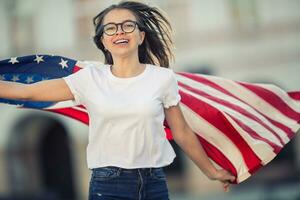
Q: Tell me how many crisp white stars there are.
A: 3